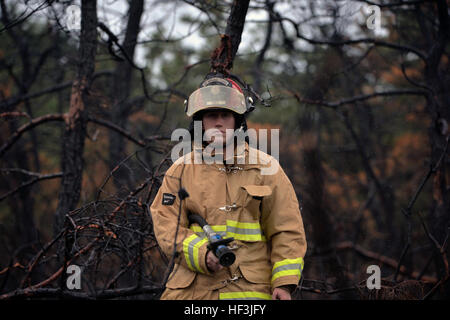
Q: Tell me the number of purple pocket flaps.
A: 0